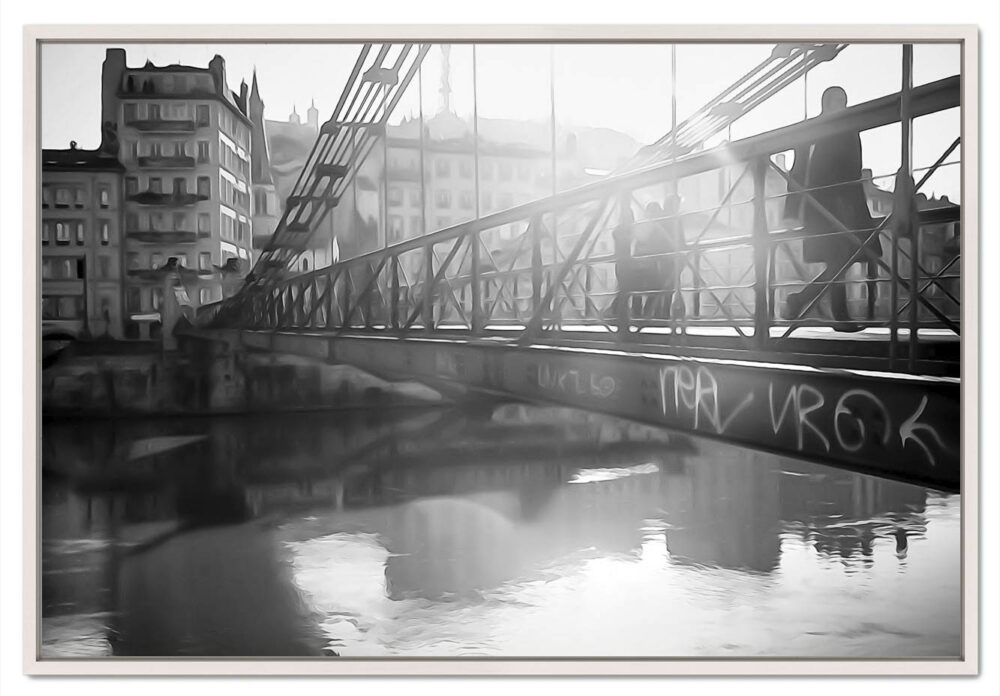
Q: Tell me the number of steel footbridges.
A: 1